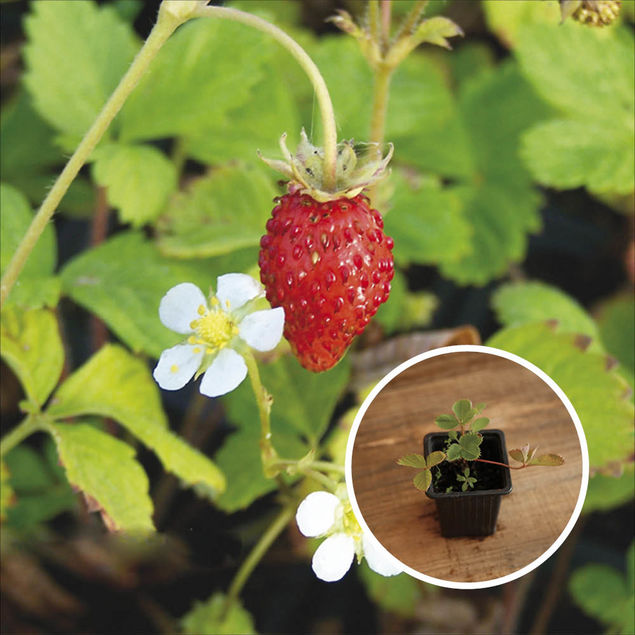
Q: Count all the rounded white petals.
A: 8